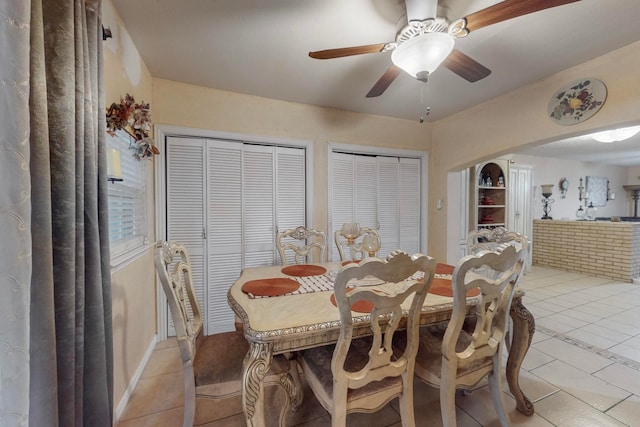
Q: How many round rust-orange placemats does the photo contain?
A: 6